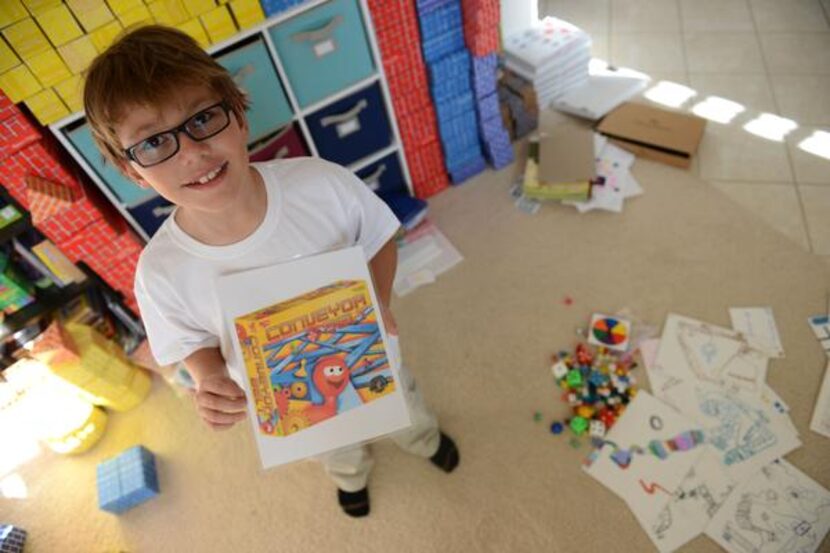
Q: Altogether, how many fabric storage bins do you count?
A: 7